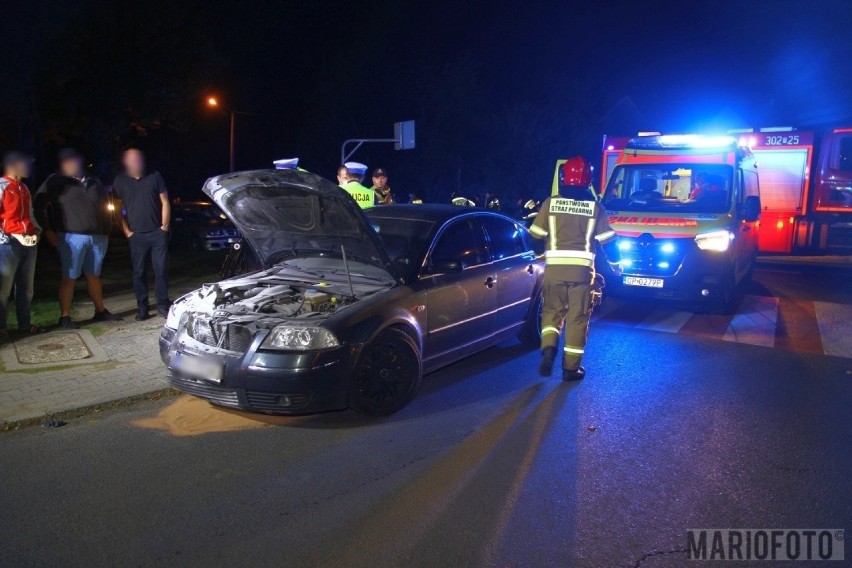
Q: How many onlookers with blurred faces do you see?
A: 3